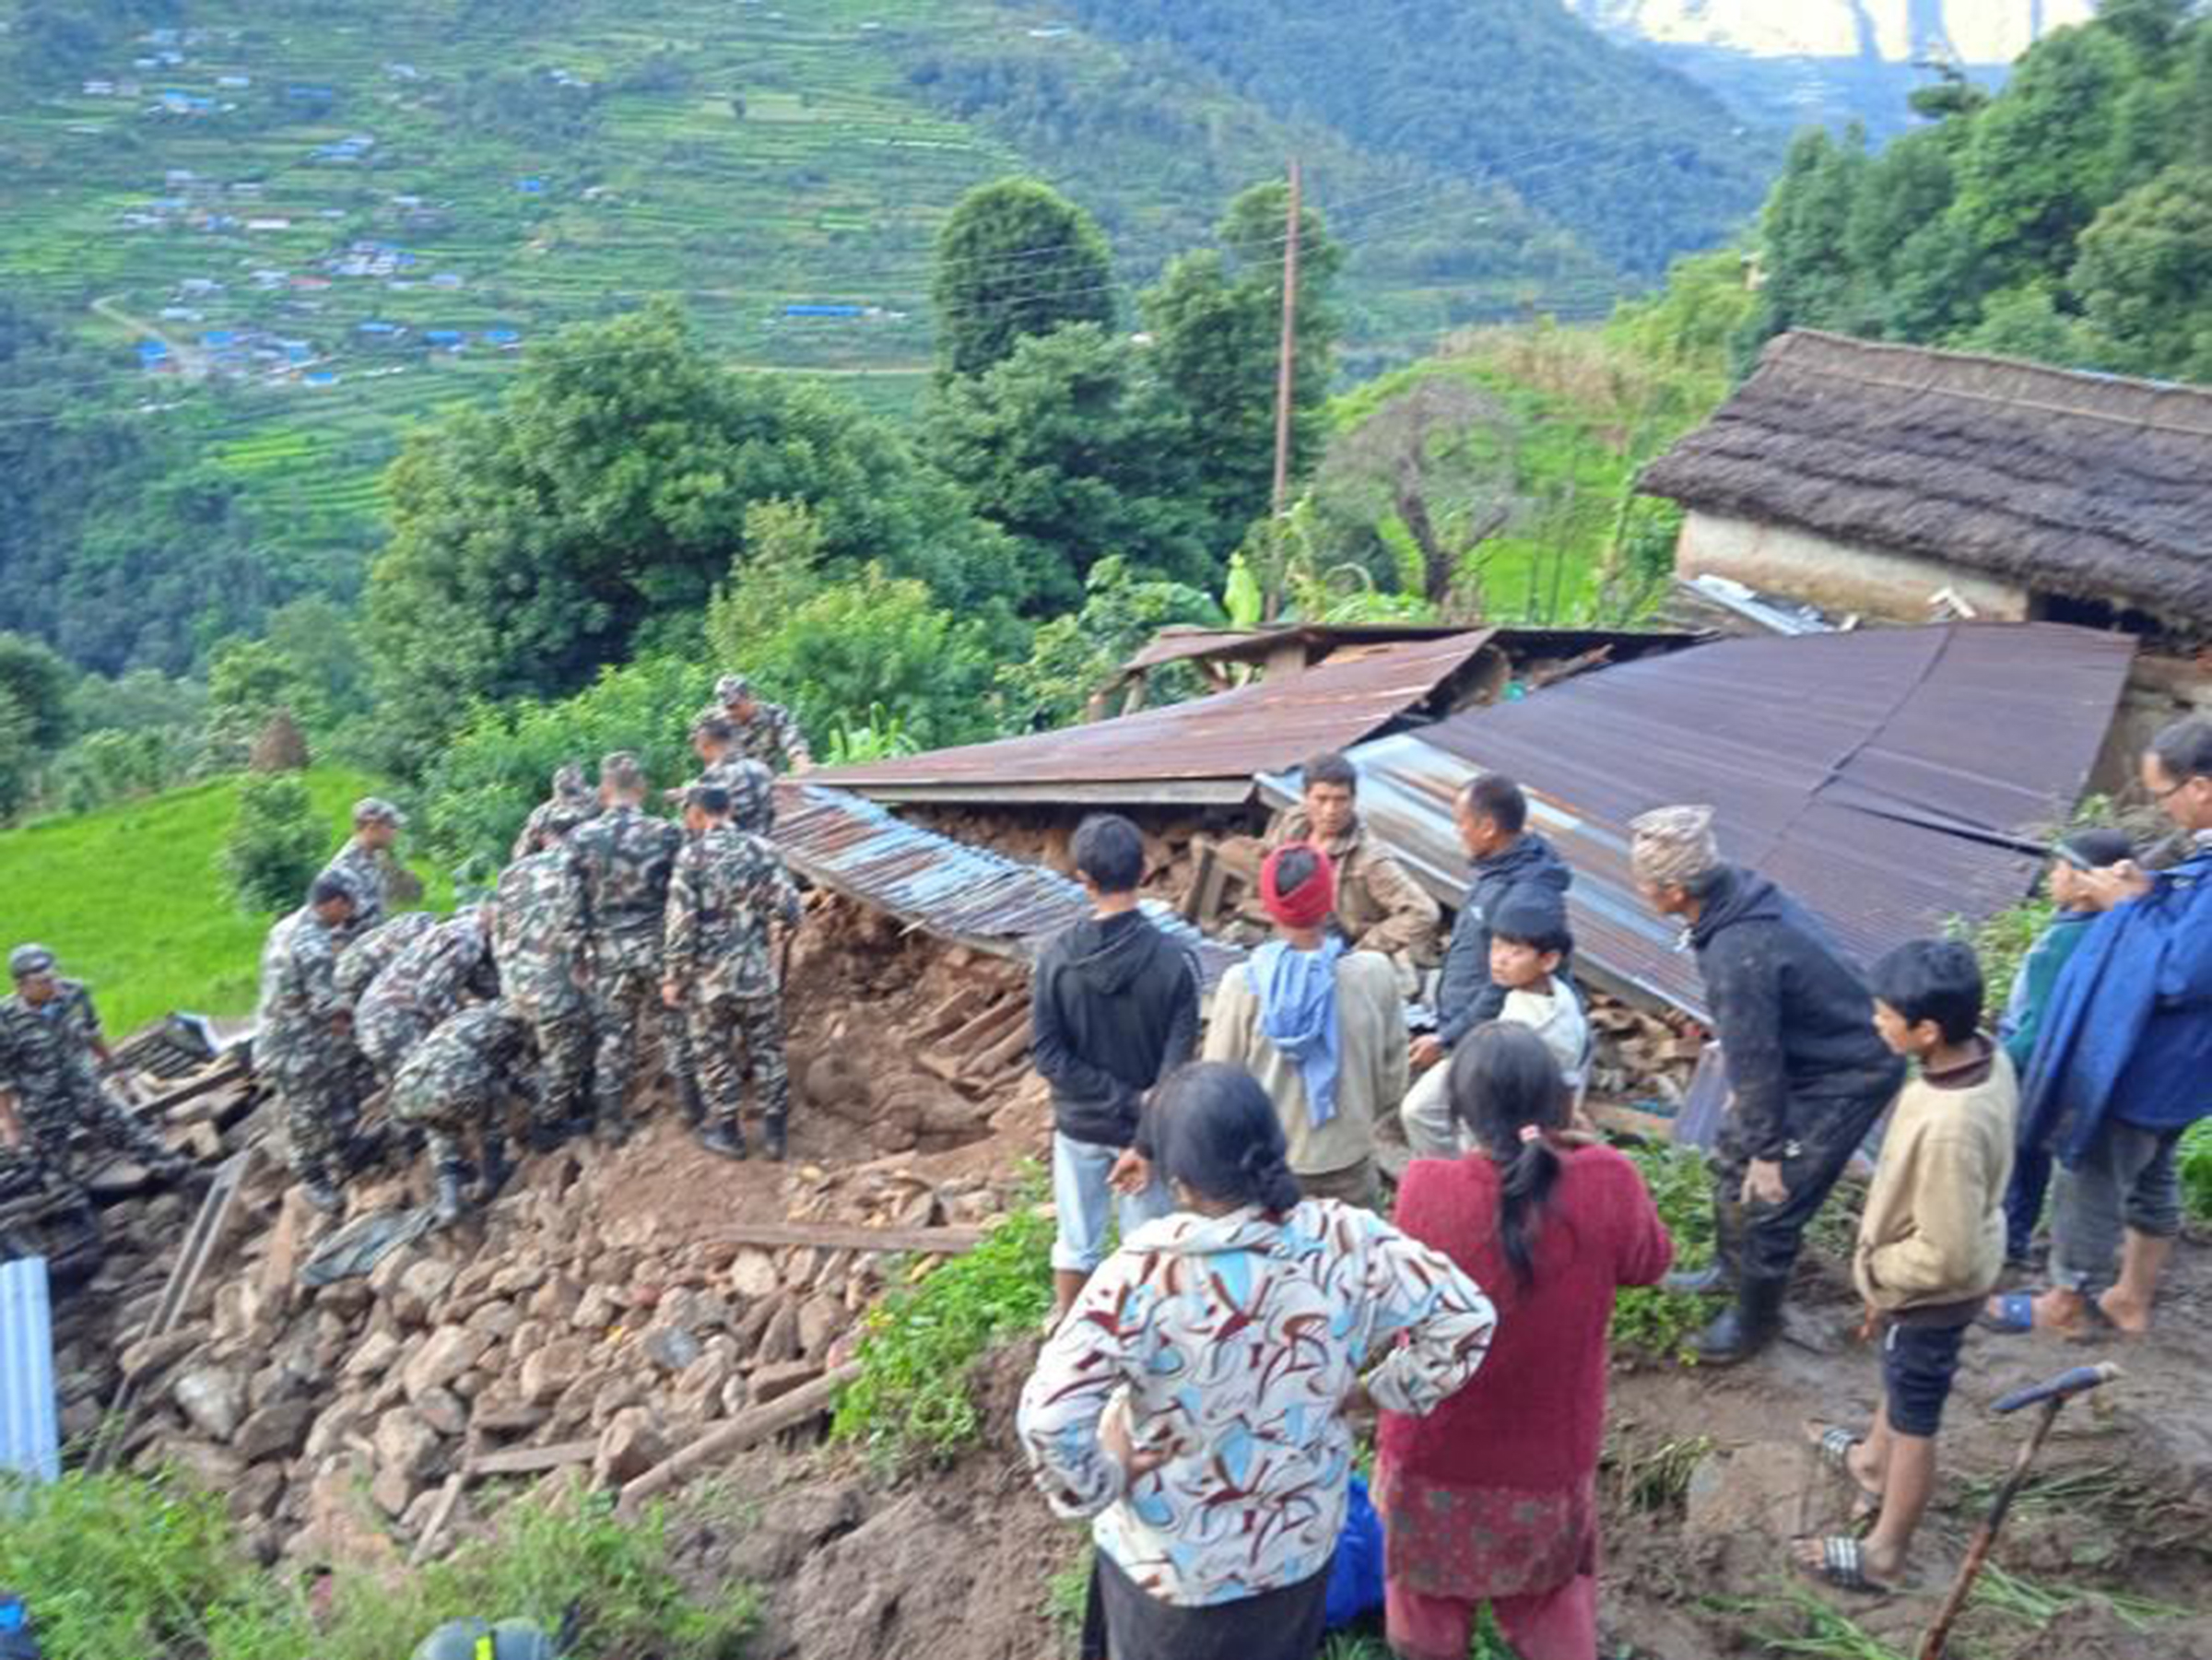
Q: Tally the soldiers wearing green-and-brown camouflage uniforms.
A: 12